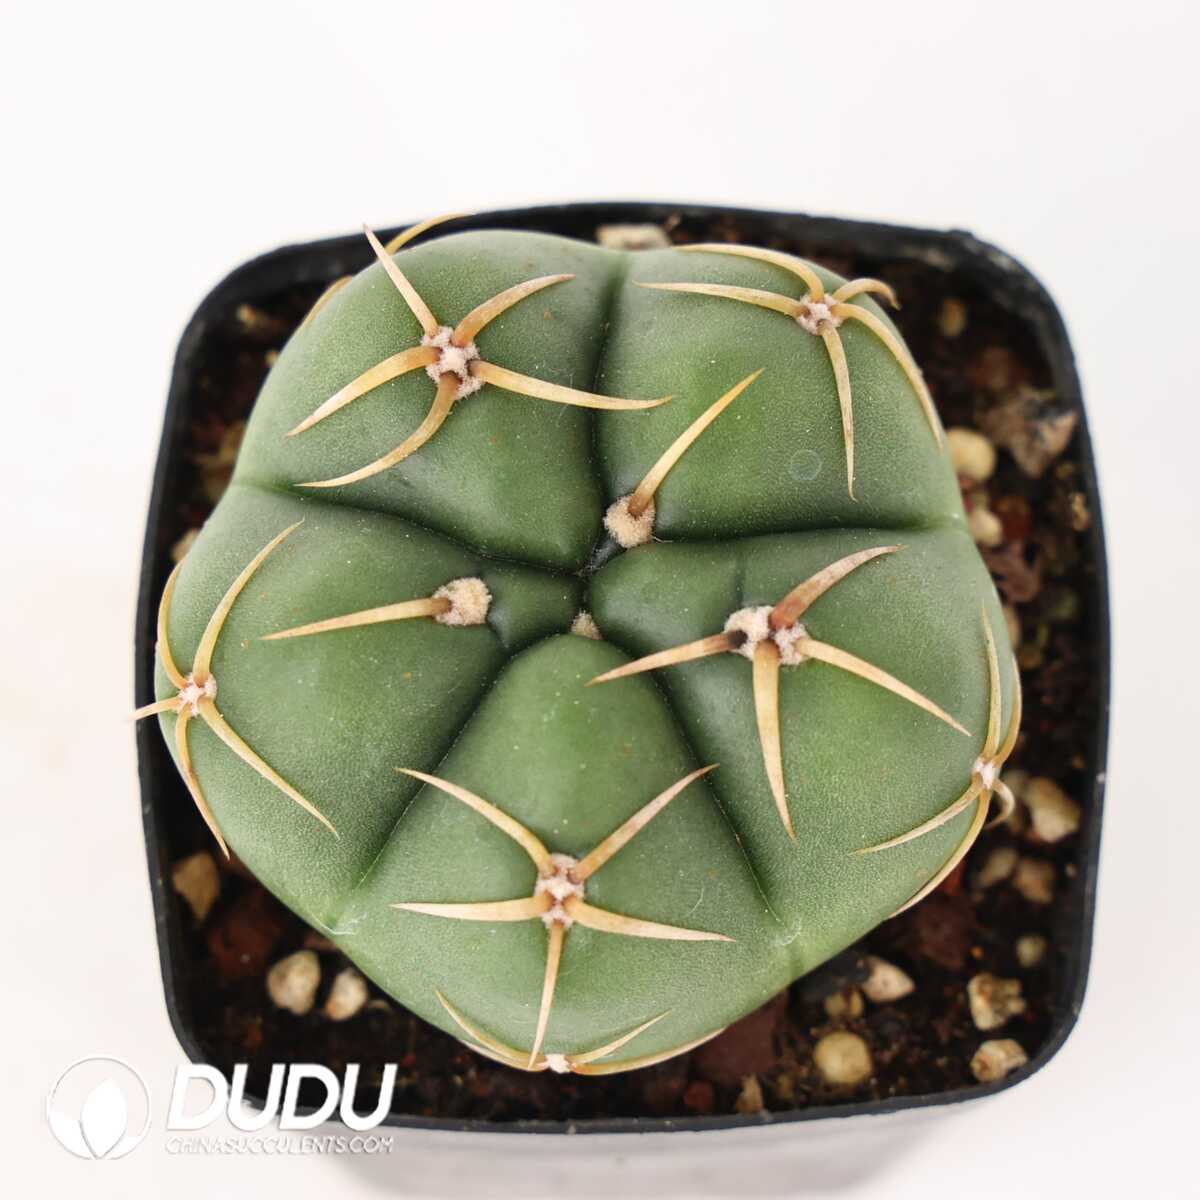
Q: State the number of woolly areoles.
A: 10